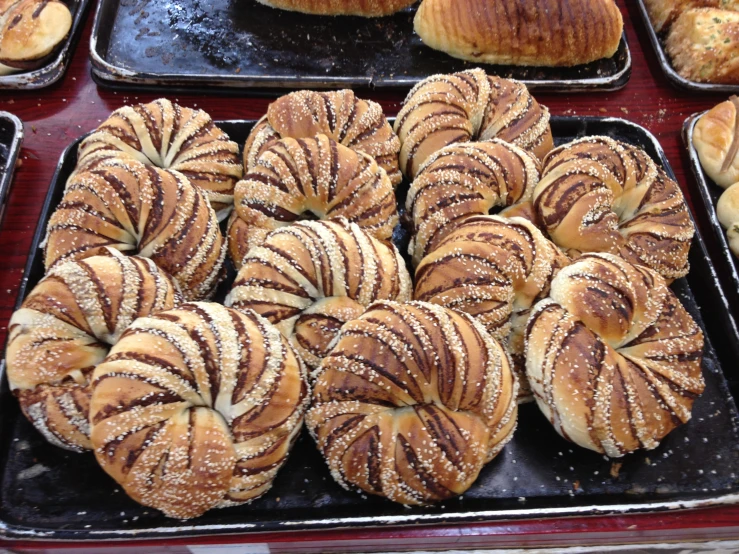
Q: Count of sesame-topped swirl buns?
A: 13